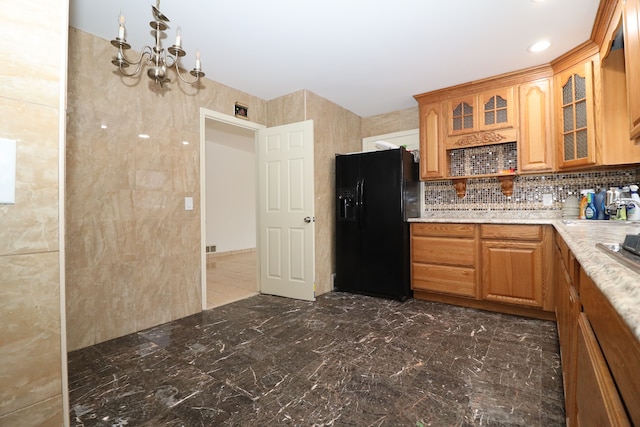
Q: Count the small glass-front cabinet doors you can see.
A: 2